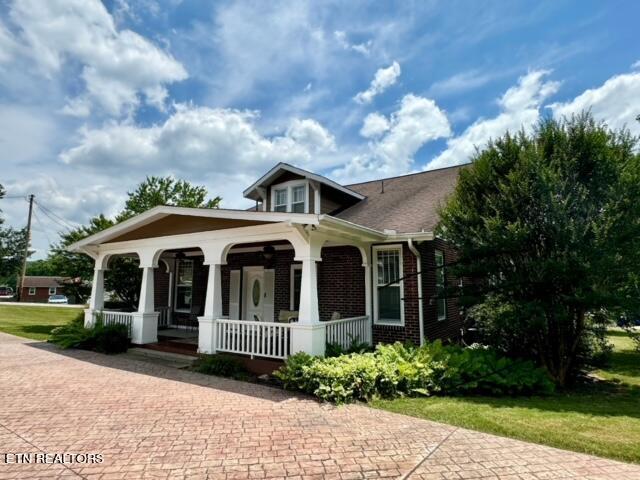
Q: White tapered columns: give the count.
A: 4